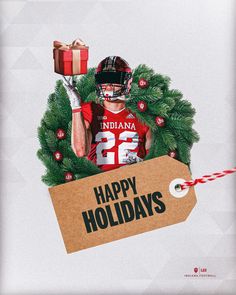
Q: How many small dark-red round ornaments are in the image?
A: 7